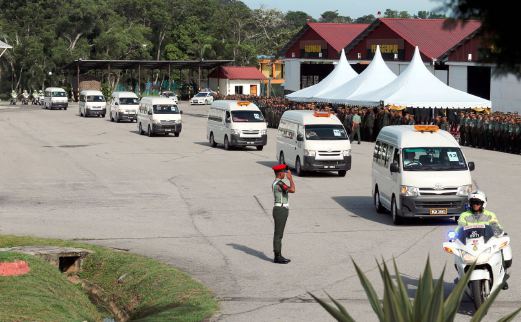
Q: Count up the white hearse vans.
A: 7